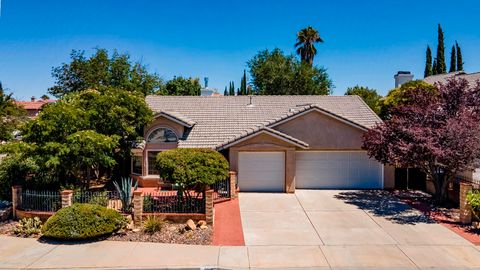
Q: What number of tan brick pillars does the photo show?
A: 6